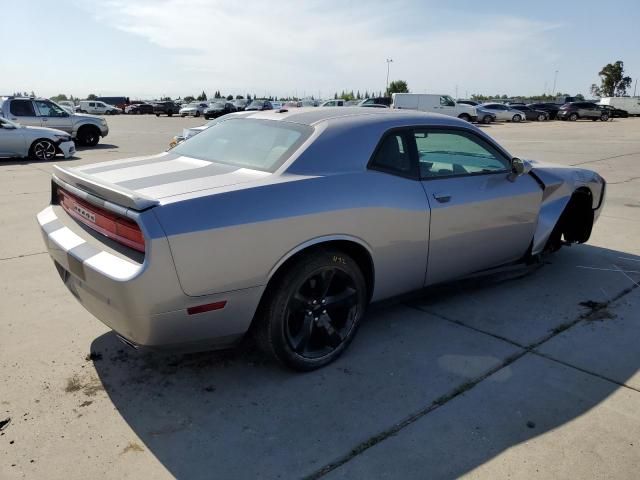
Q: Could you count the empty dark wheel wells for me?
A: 1